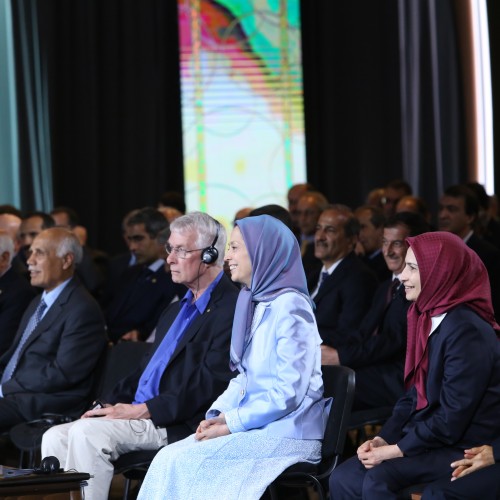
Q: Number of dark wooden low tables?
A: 1